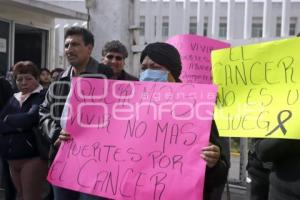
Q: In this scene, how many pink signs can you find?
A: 2